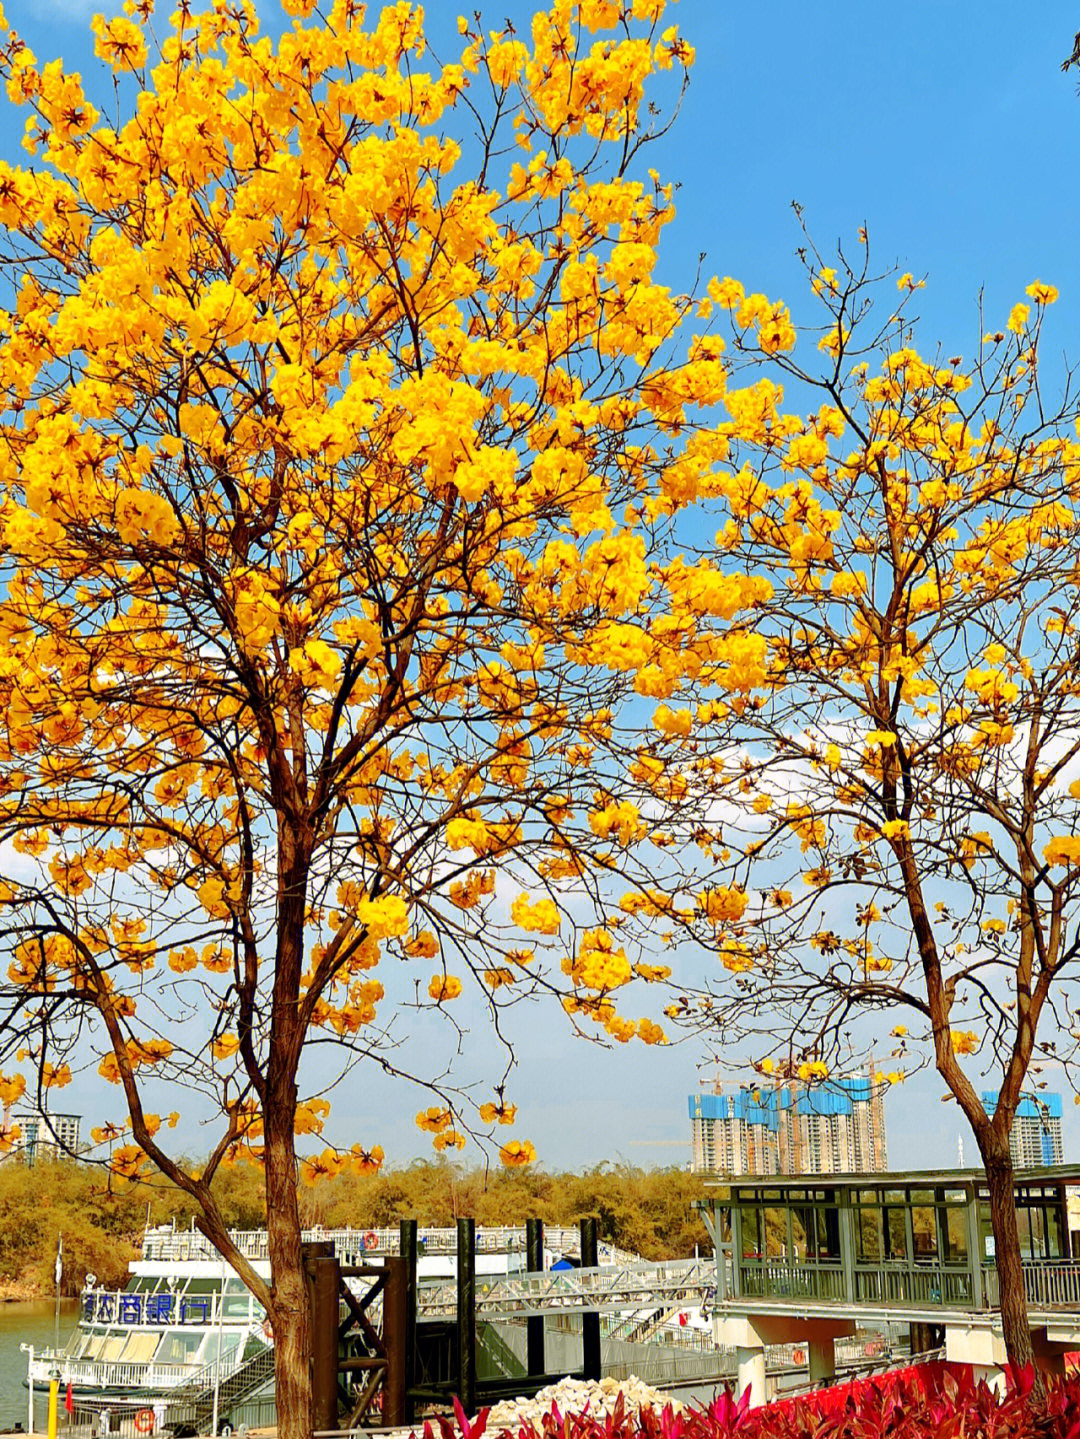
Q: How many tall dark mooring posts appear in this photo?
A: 4